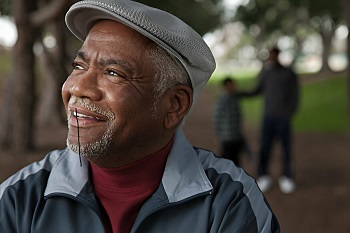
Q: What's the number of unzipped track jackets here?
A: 1